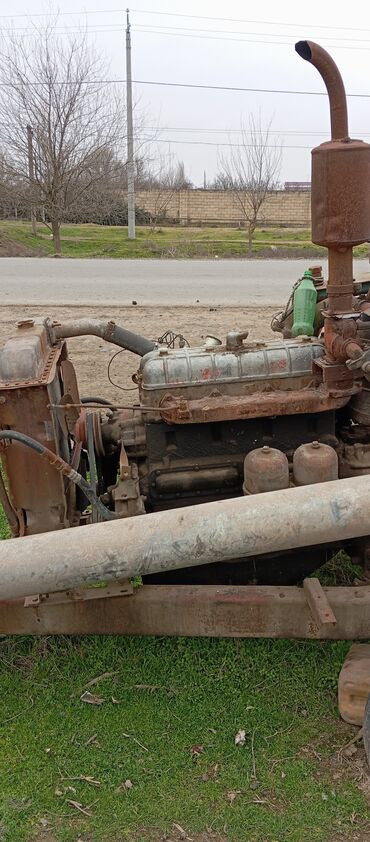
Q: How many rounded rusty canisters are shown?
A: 2